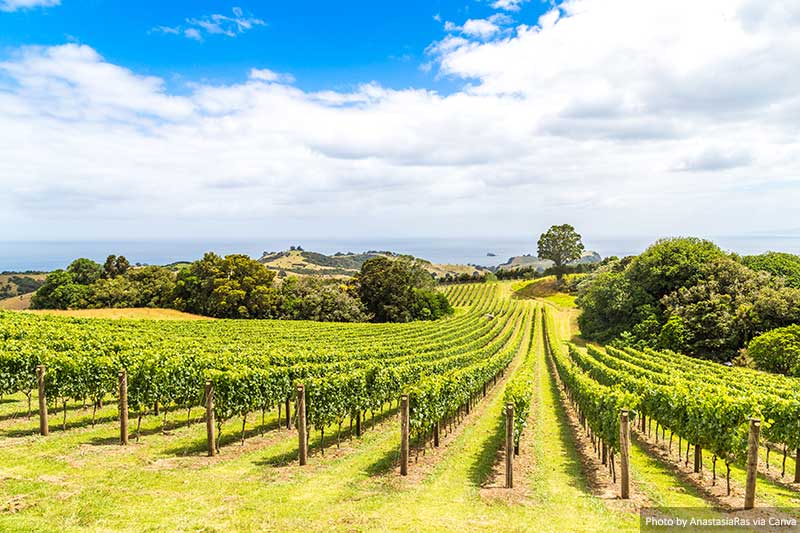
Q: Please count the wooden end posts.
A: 8